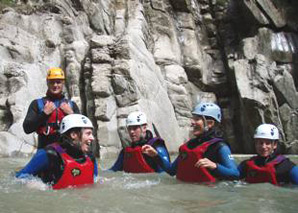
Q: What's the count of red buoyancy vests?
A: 5